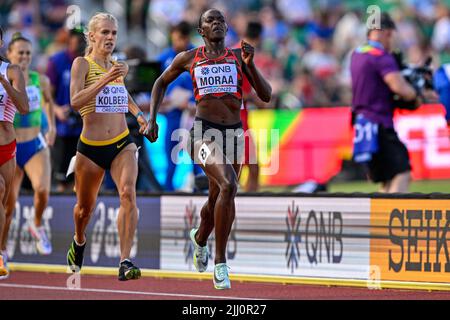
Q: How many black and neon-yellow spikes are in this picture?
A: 2